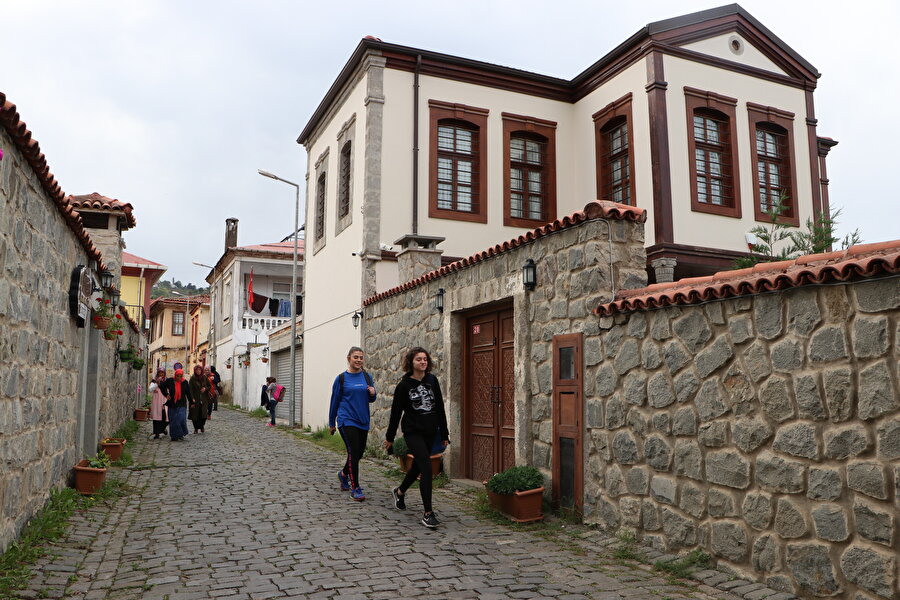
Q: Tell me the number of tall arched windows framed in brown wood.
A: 5